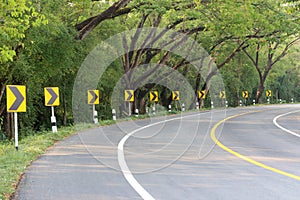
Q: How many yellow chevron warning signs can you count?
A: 10